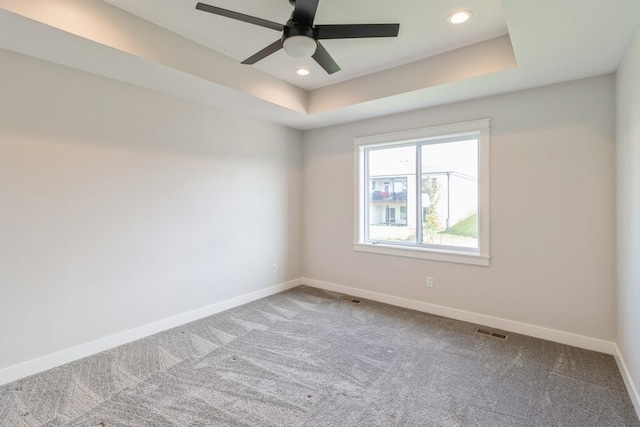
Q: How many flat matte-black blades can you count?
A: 5